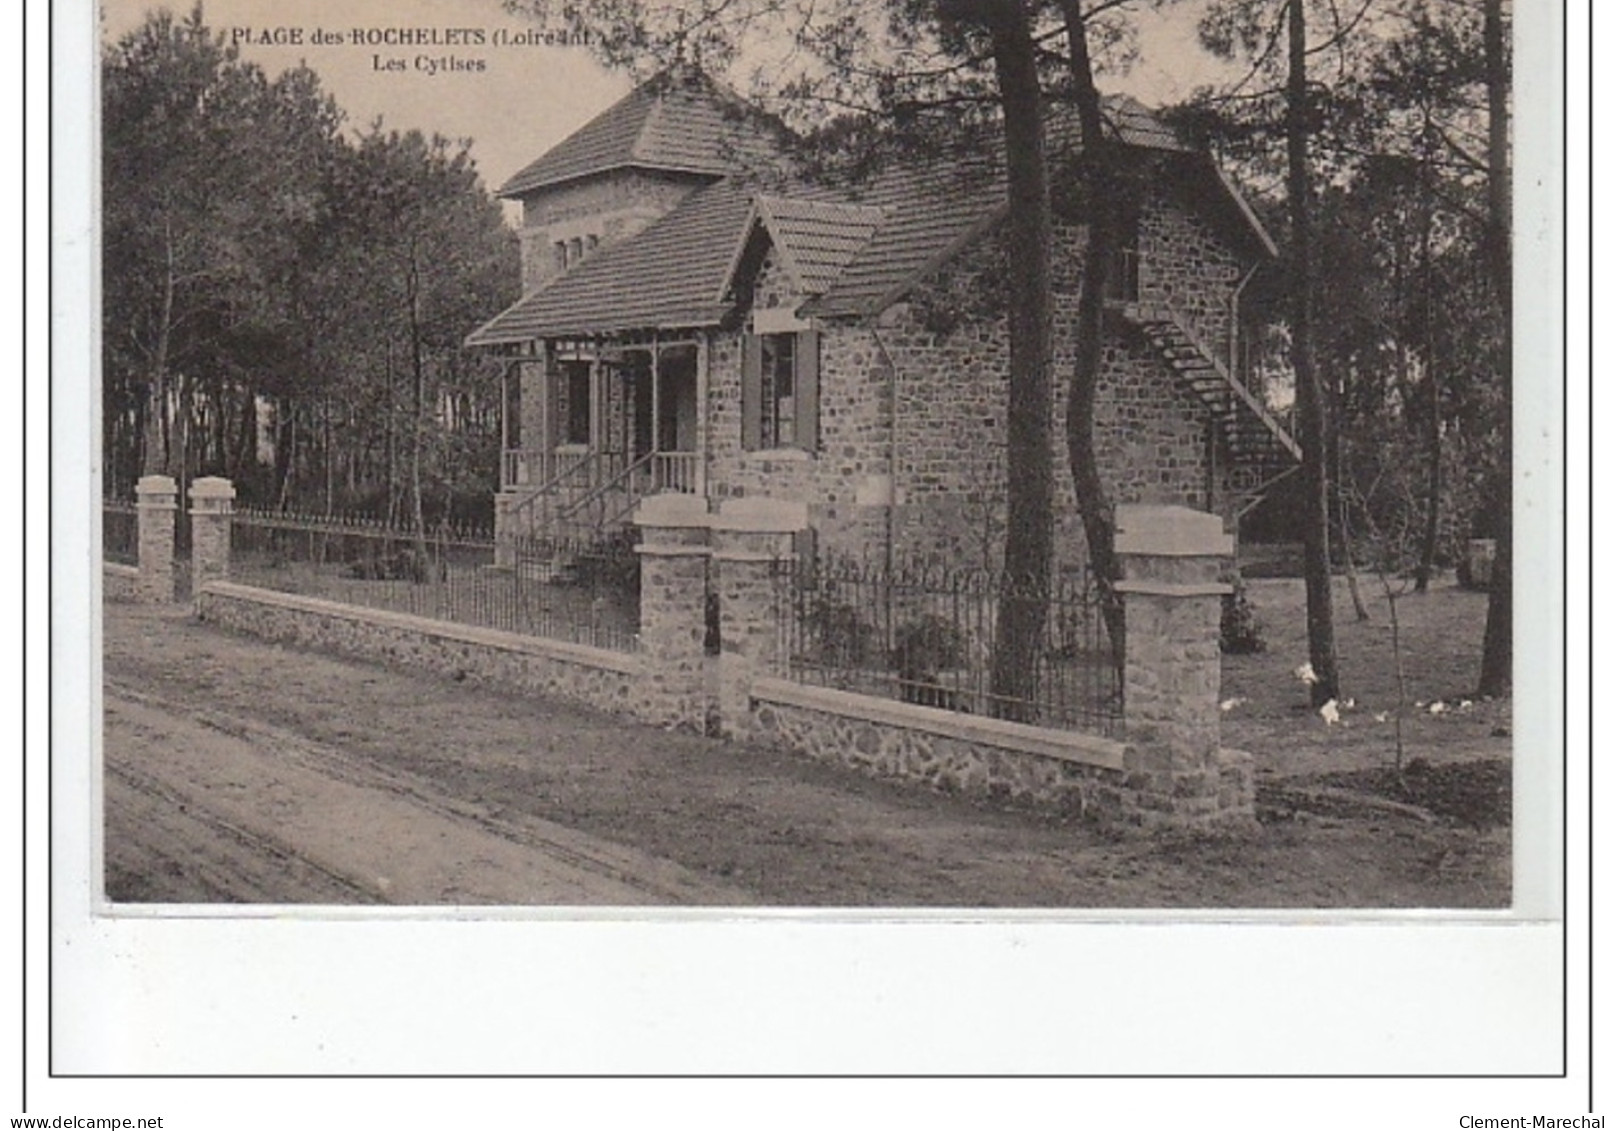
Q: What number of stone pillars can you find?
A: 5